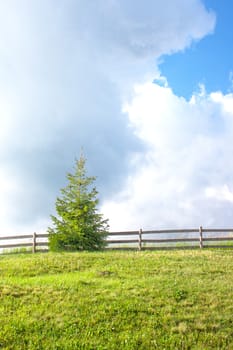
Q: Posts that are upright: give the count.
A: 3